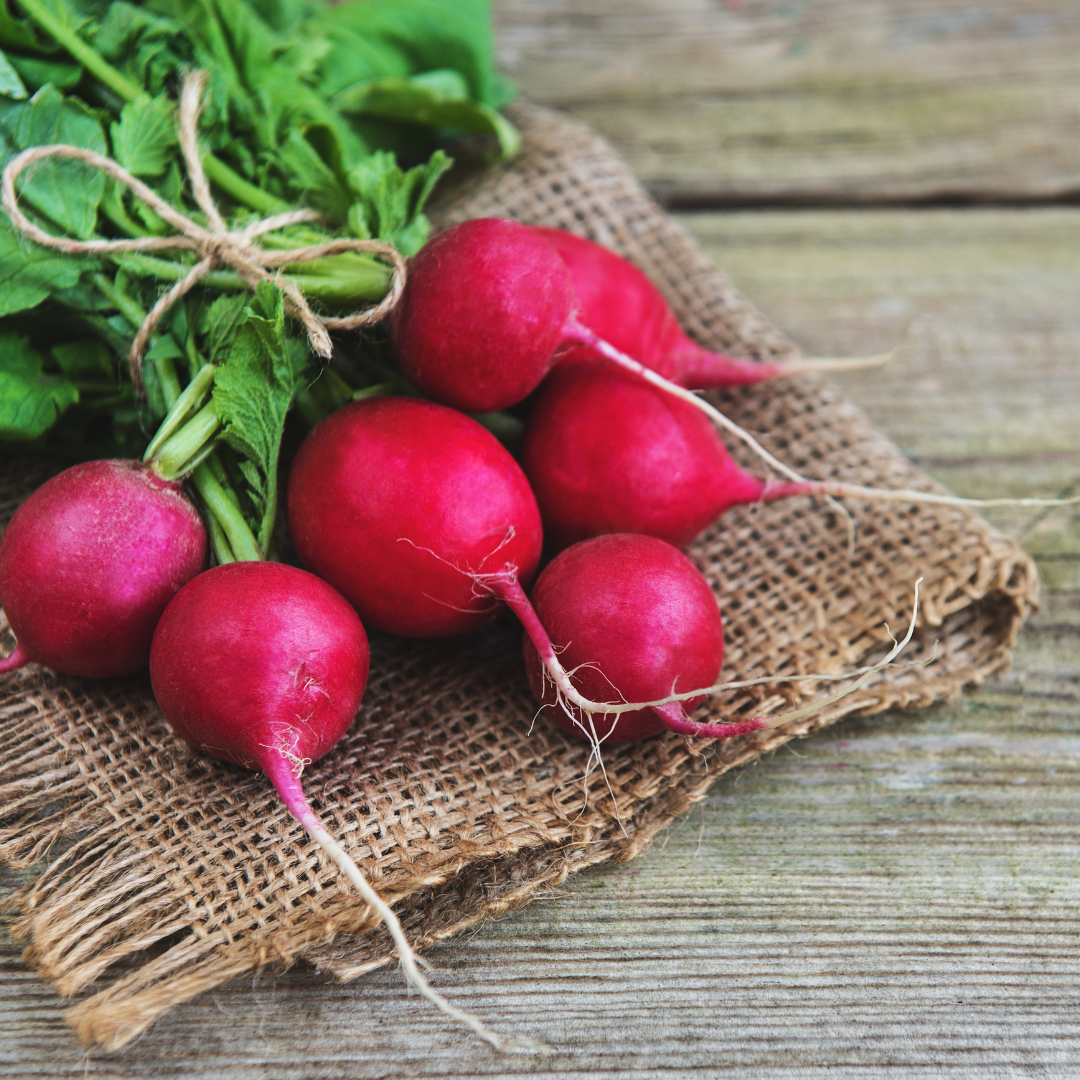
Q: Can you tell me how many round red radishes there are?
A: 7